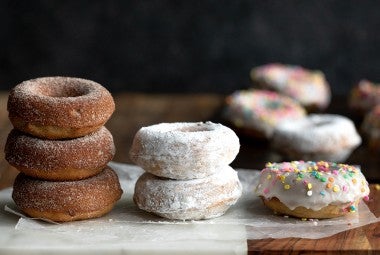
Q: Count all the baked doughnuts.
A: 11